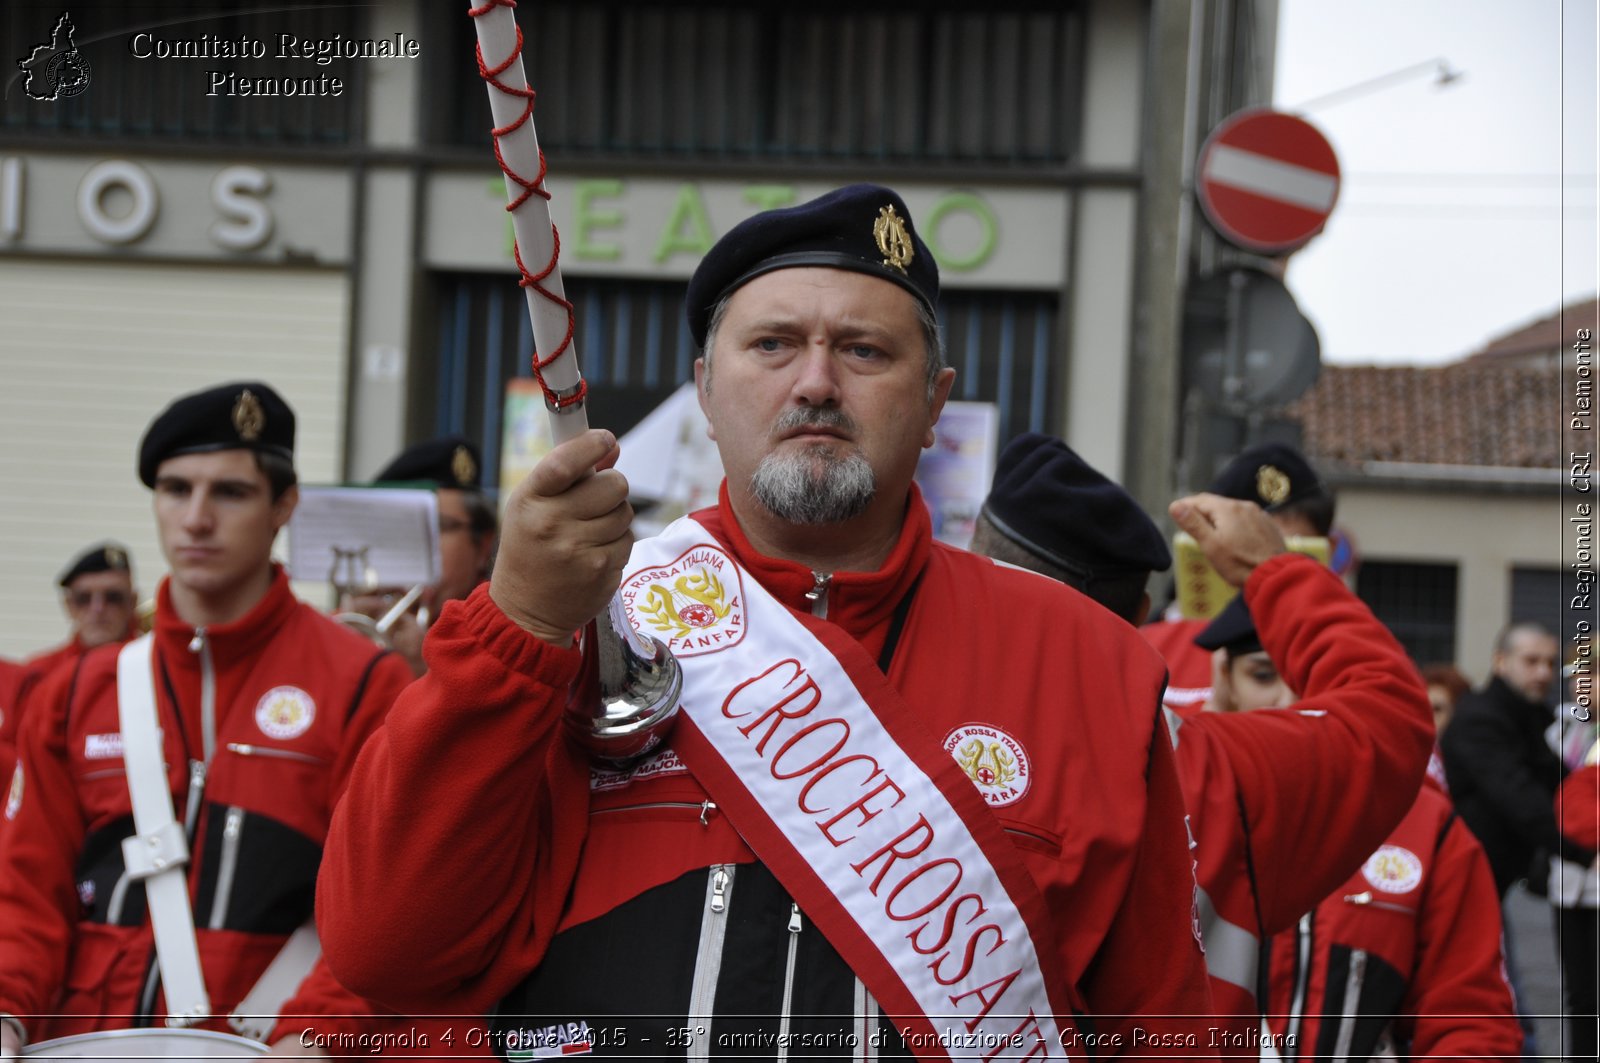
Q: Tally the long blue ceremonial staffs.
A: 0